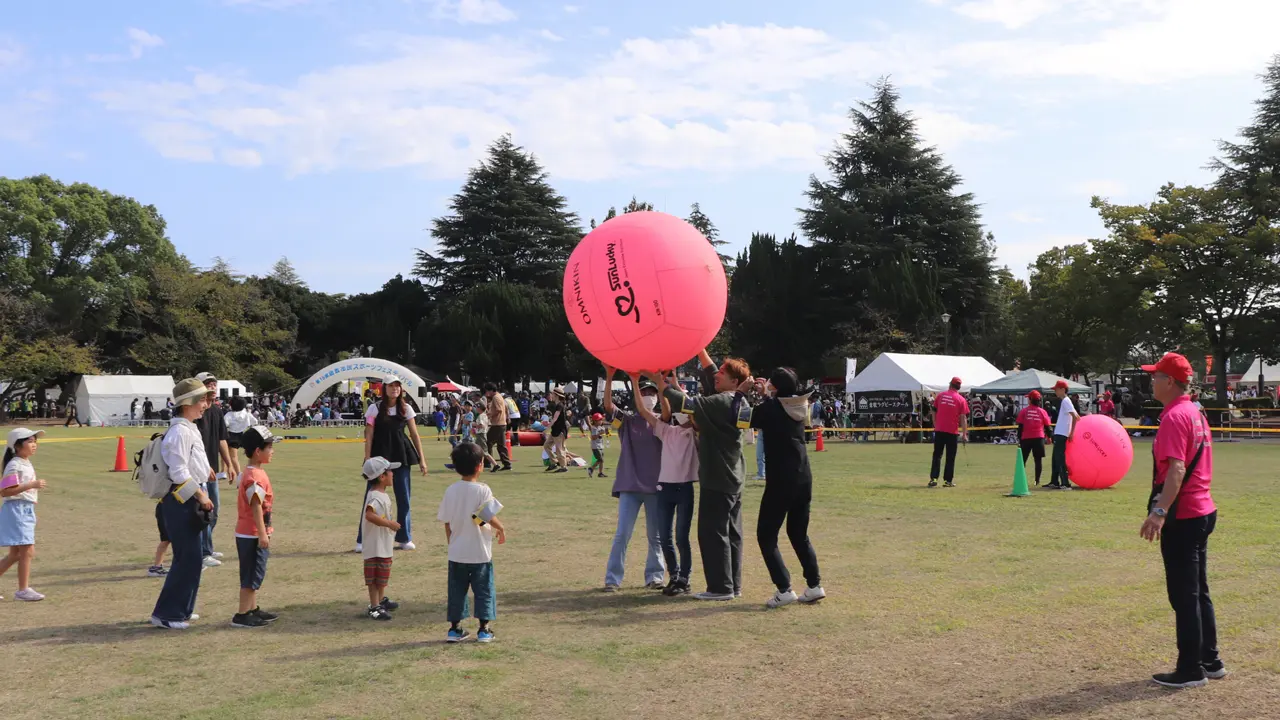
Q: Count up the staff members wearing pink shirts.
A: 4